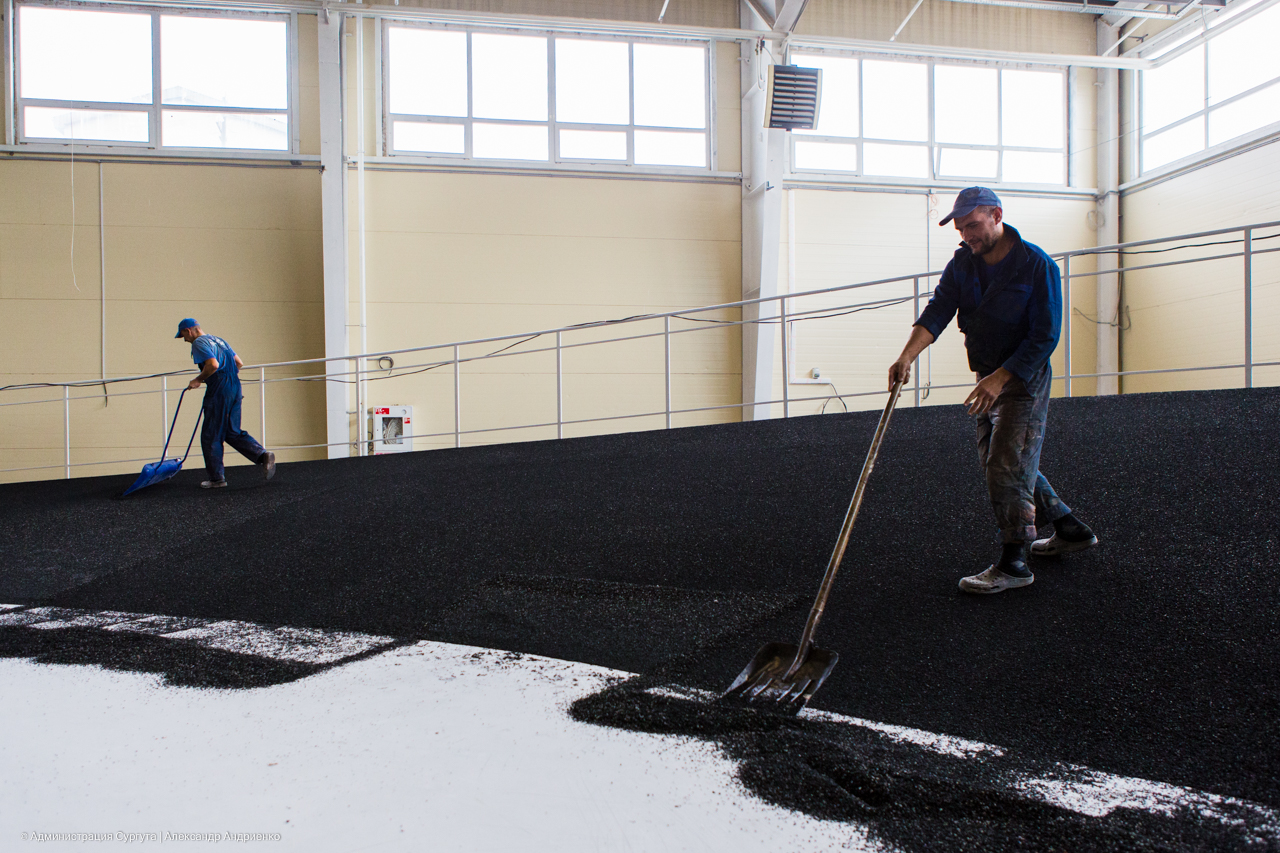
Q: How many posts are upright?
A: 11